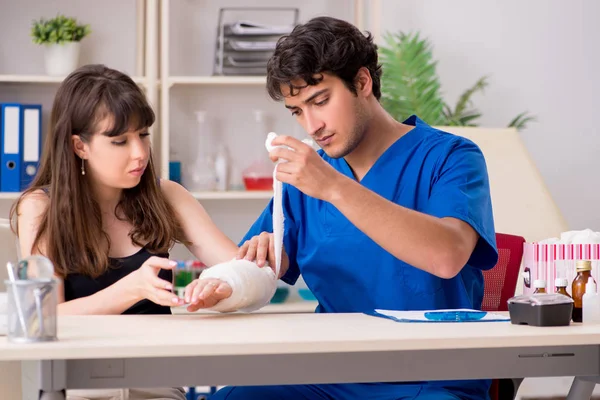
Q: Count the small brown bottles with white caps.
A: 2